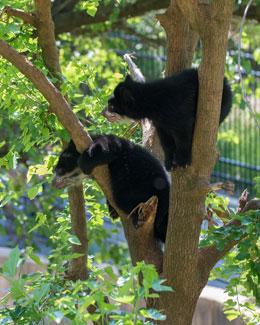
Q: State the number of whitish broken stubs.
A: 1